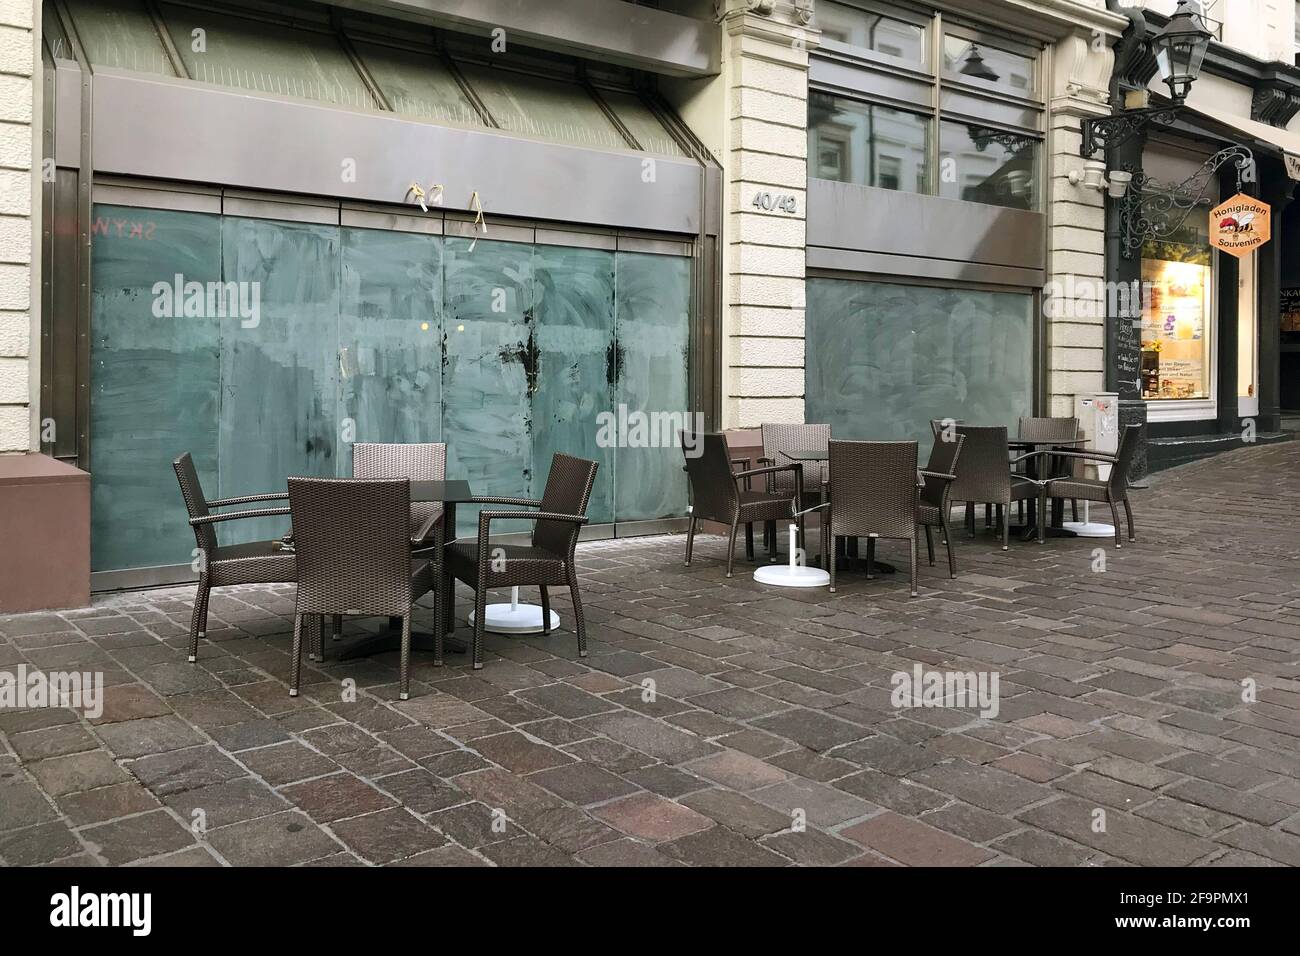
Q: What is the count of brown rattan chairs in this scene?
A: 12